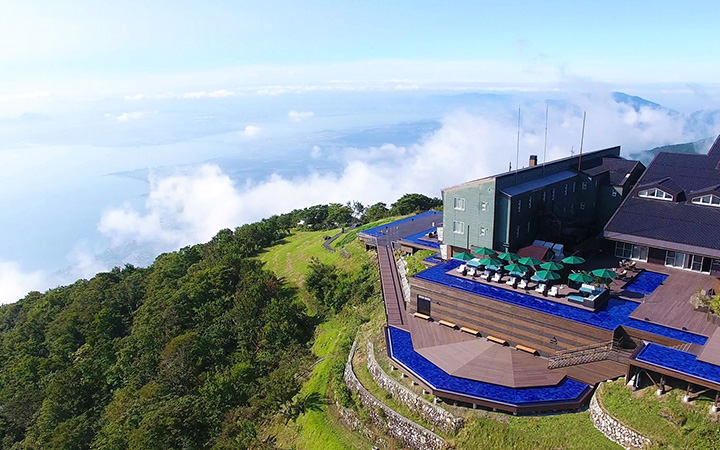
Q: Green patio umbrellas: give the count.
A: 11